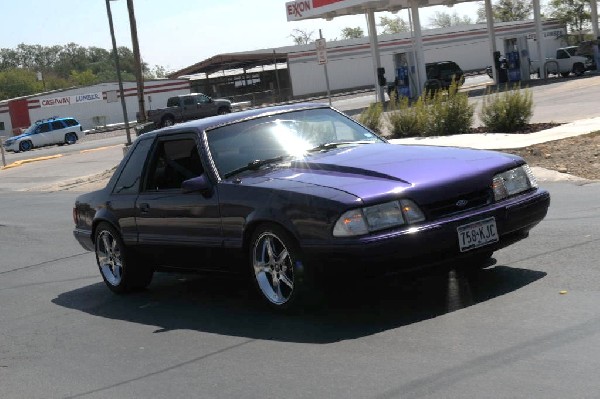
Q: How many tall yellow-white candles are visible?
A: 0